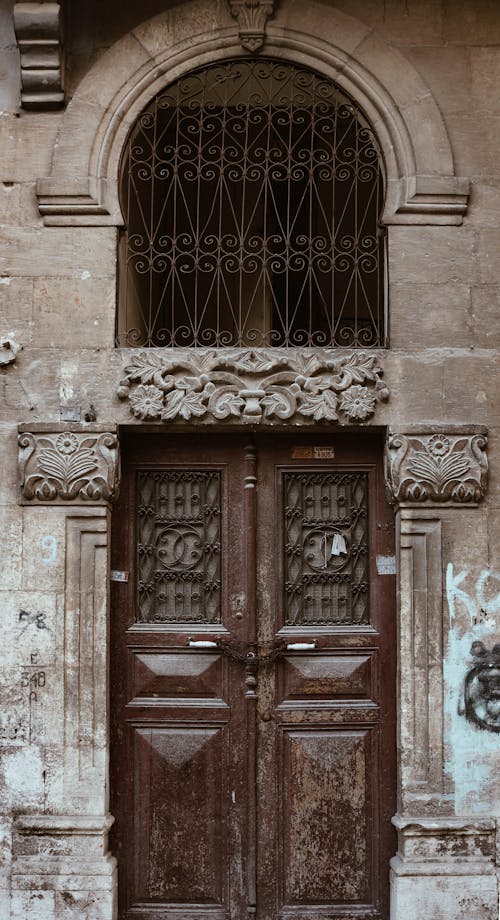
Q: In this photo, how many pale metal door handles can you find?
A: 2